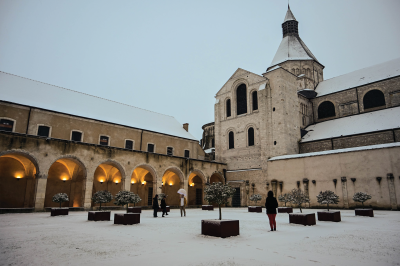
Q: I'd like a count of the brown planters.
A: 12